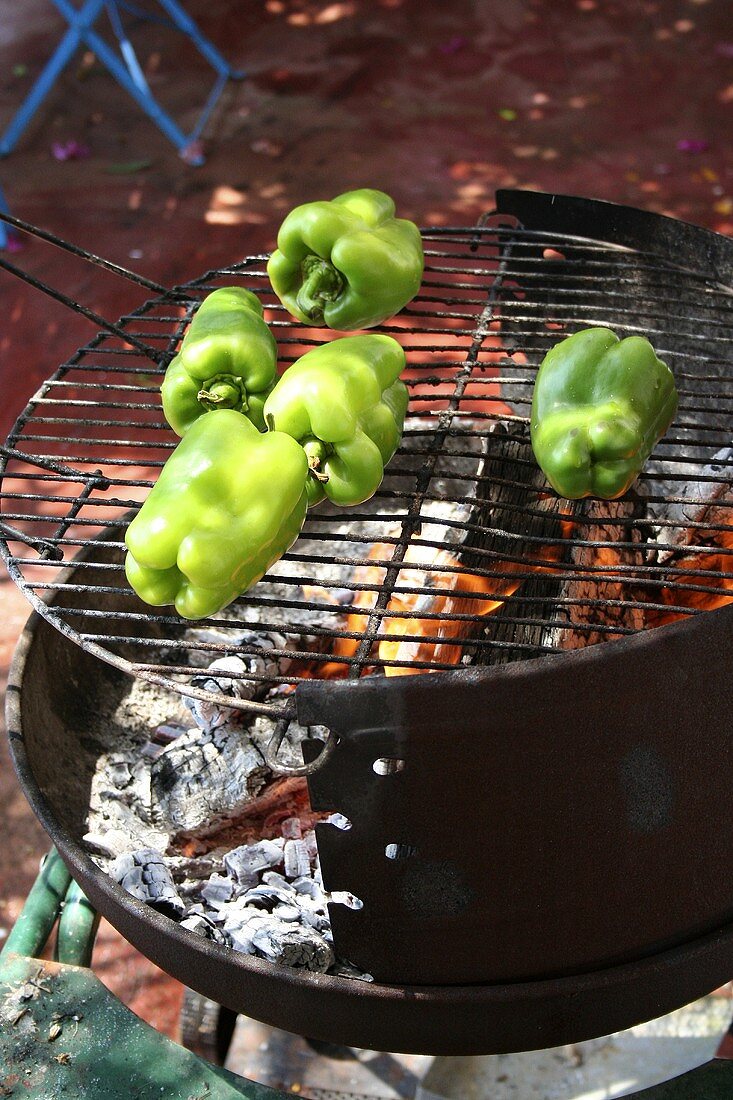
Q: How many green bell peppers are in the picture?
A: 5